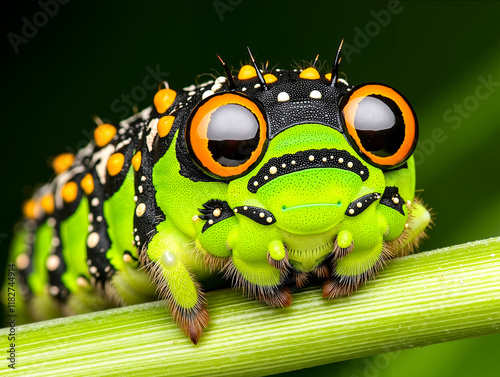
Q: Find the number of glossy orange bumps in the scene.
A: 14